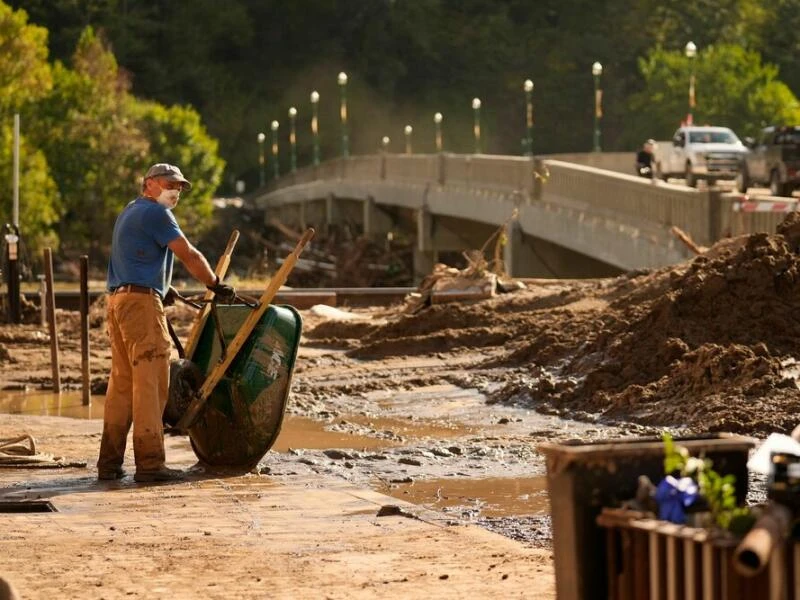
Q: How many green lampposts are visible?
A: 12